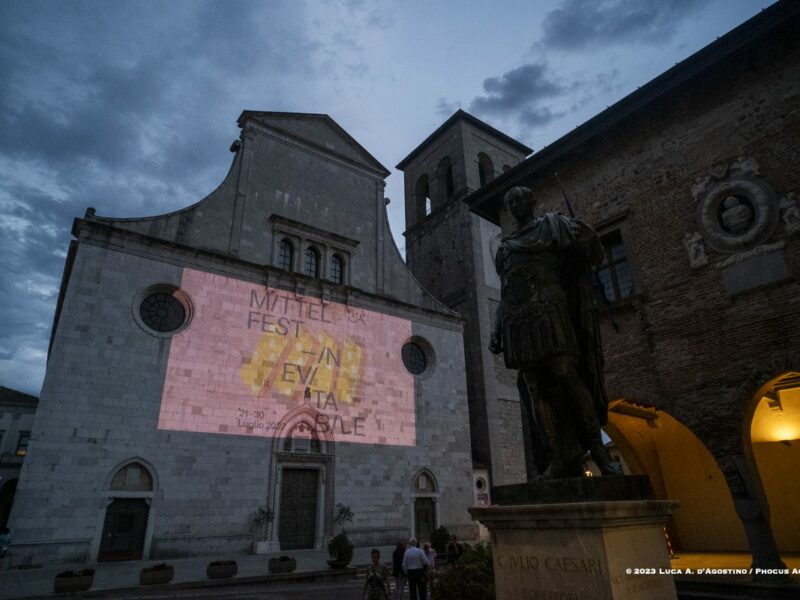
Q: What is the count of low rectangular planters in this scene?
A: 4